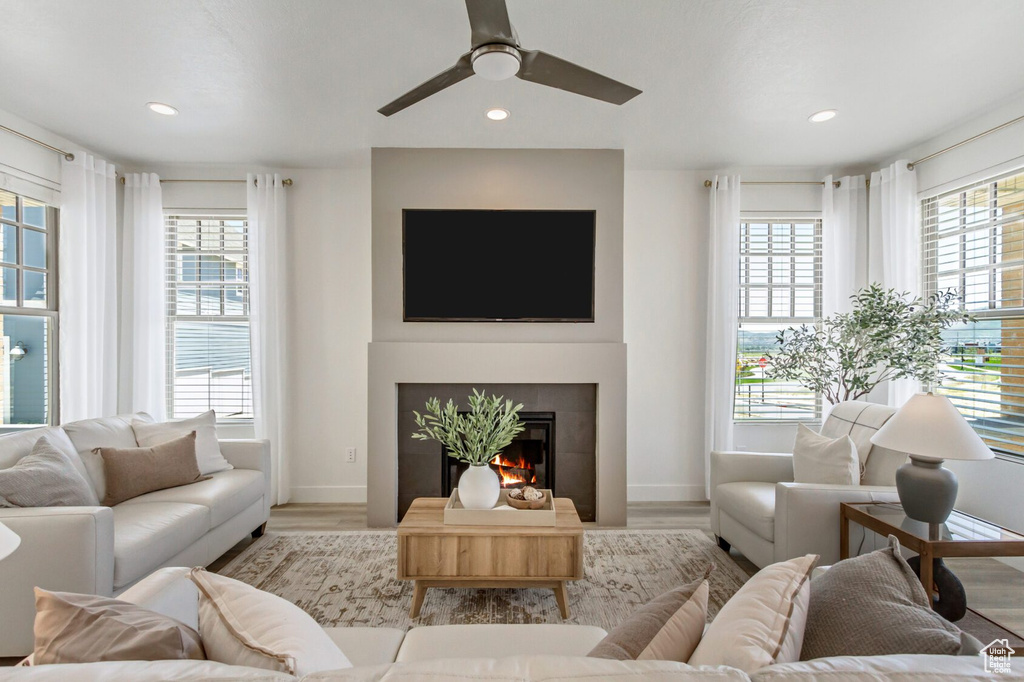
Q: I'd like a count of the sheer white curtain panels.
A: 6